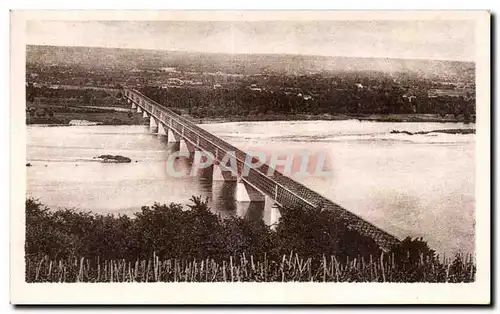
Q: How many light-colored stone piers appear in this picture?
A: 12